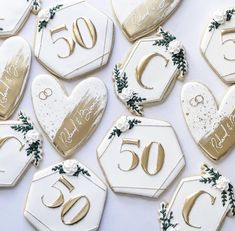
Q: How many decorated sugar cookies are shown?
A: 12